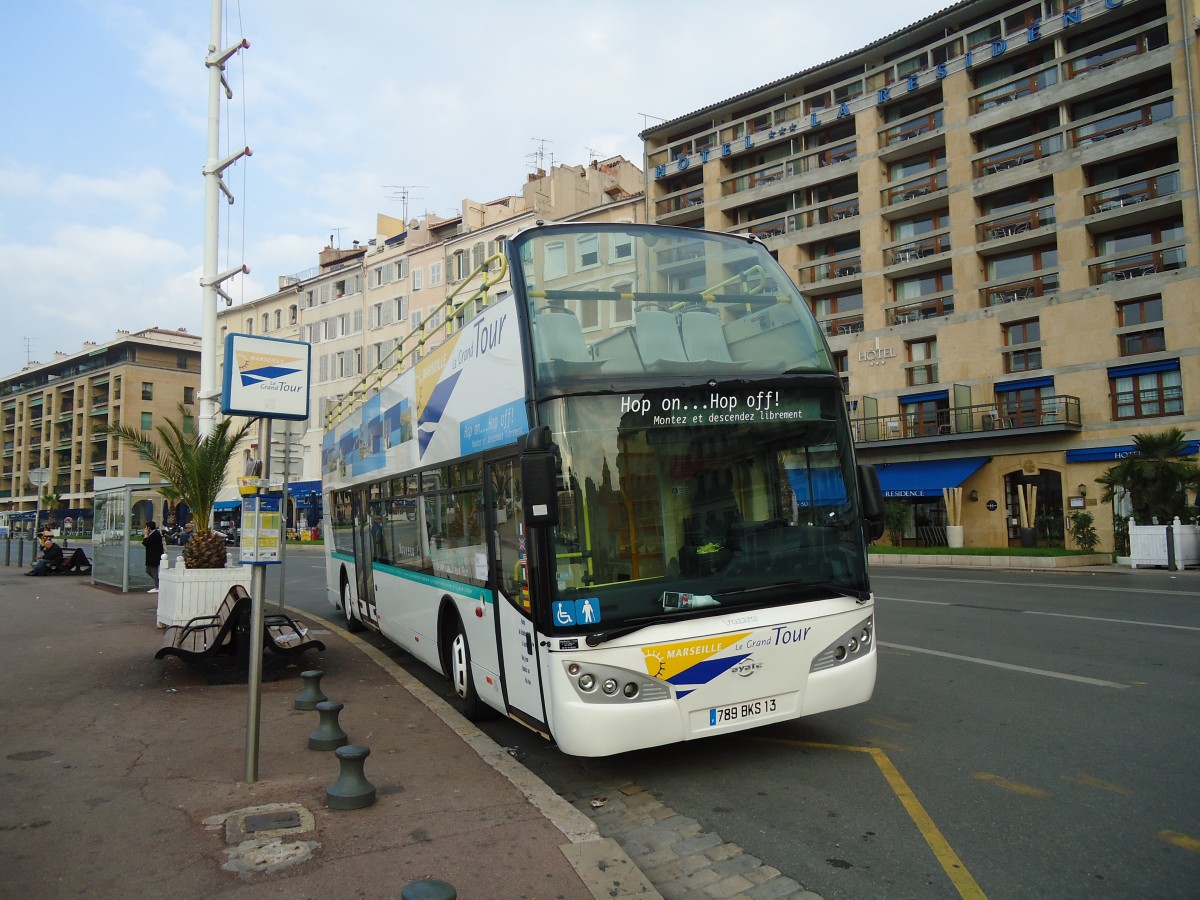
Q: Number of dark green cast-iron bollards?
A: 4